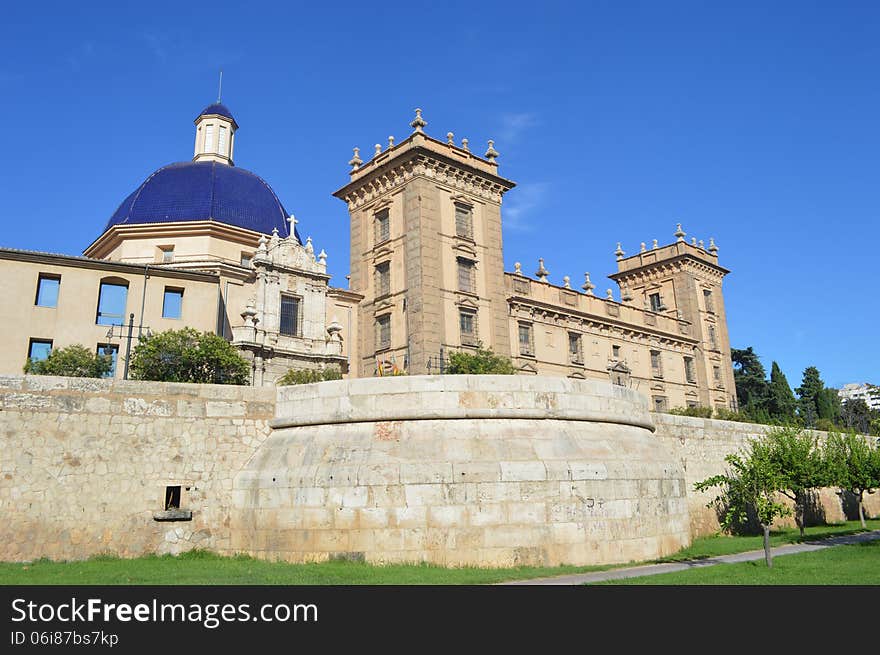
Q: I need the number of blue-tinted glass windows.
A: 5